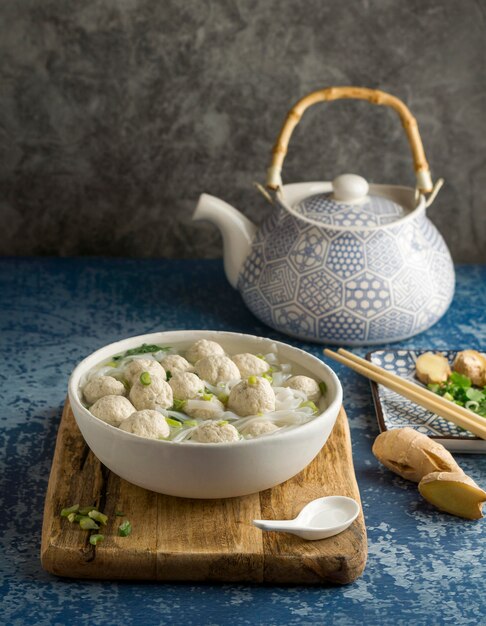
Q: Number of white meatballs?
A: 15